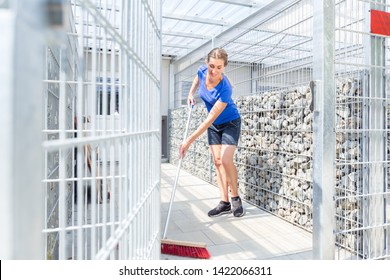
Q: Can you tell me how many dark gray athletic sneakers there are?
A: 2